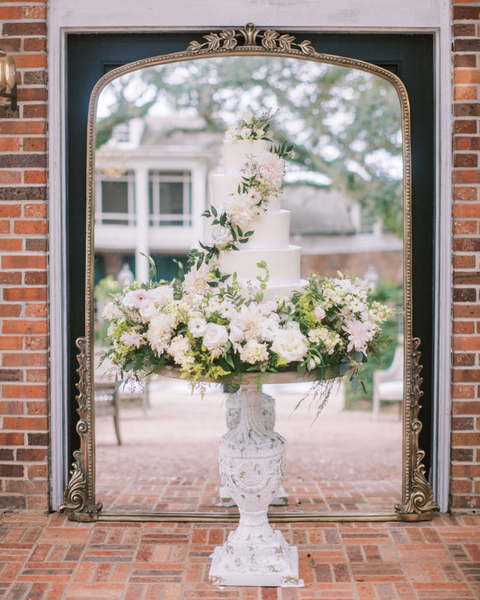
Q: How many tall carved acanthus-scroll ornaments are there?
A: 2